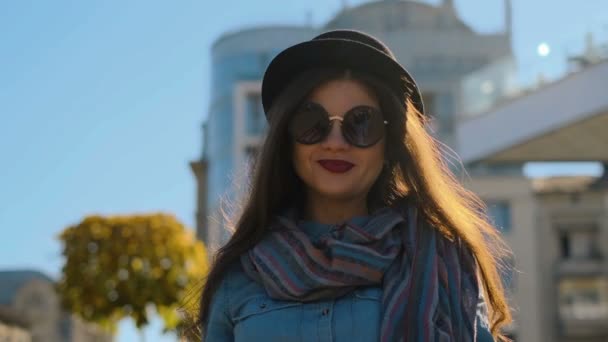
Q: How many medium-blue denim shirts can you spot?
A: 1